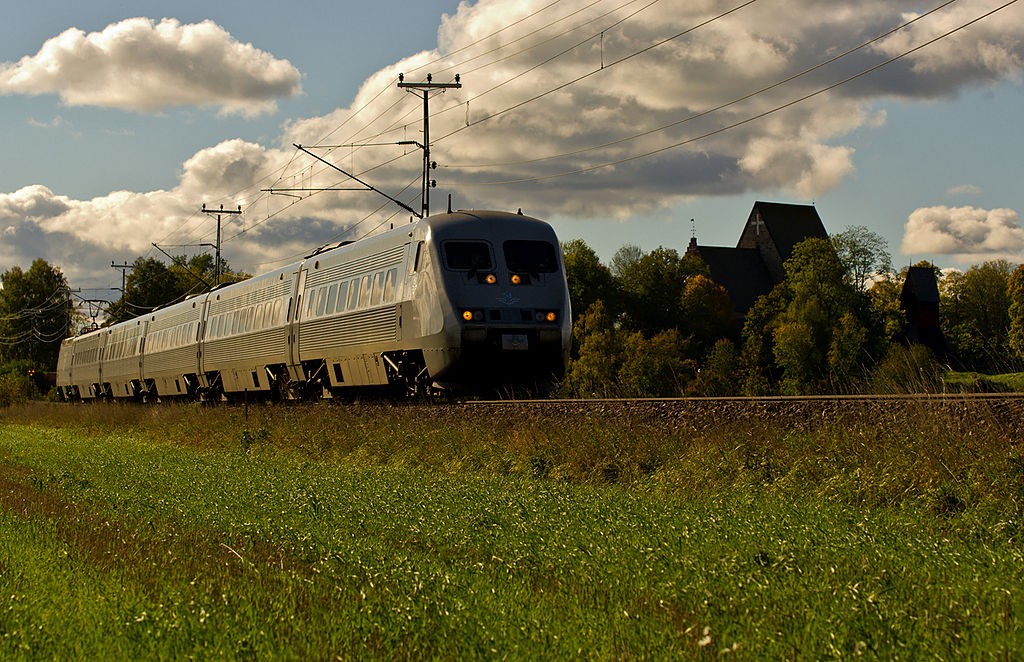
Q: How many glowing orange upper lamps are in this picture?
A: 2